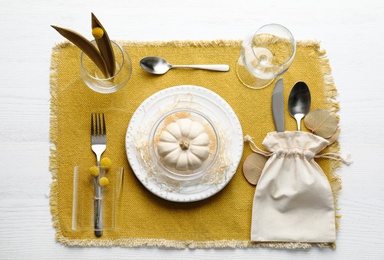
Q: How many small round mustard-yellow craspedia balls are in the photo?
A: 4